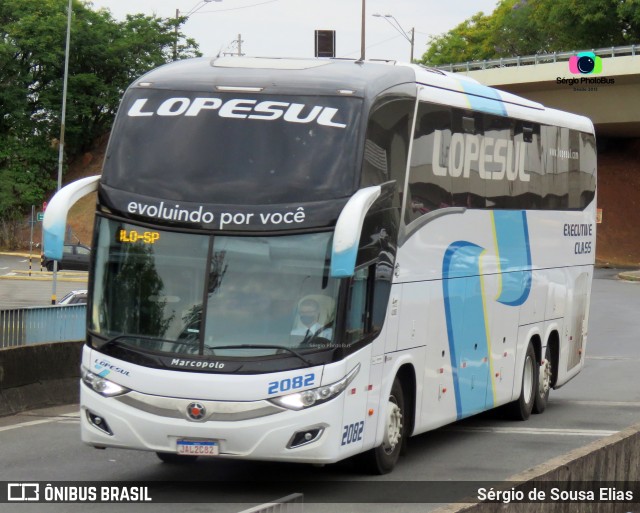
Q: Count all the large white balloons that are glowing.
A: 0